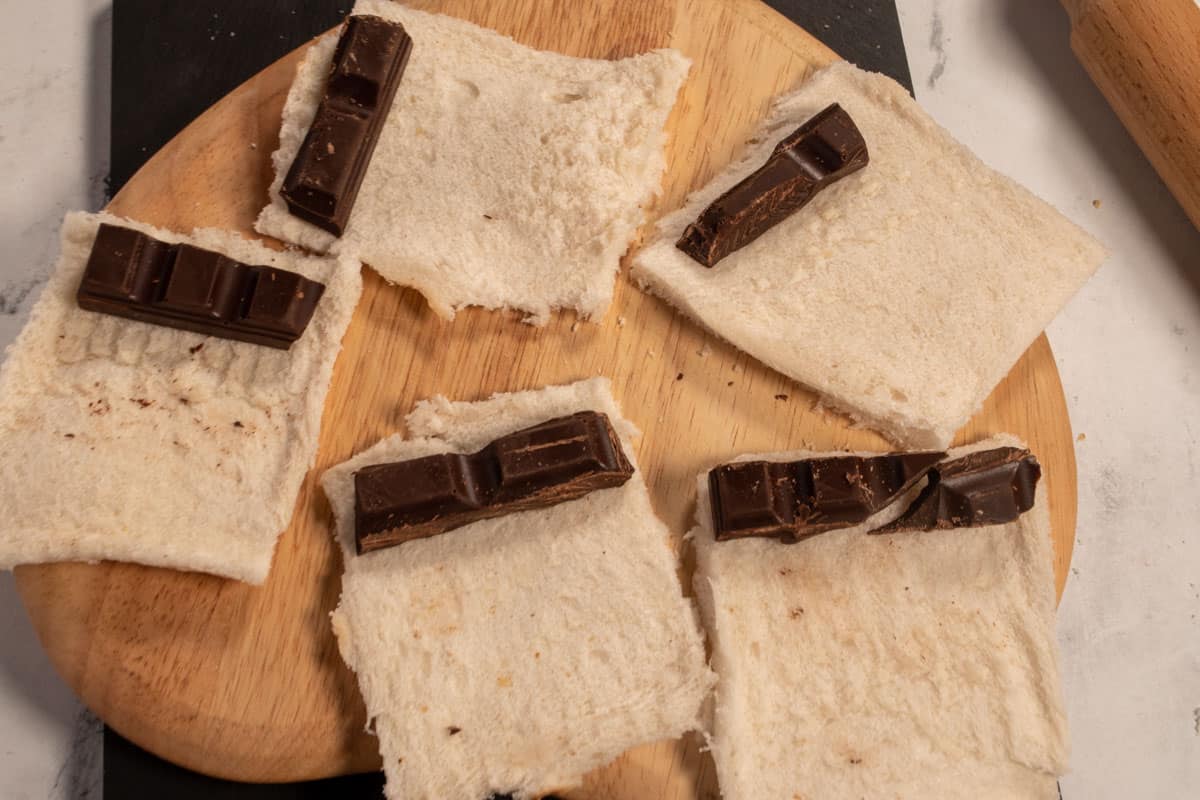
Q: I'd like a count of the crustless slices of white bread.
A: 5